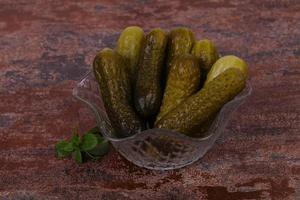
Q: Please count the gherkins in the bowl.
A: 8